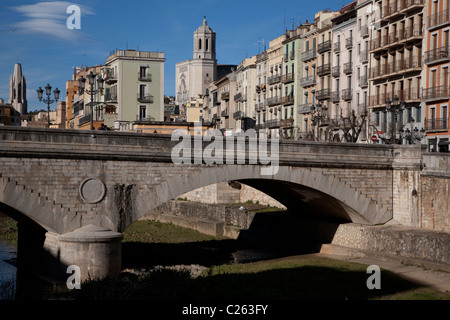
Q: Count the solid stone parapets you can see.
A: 1